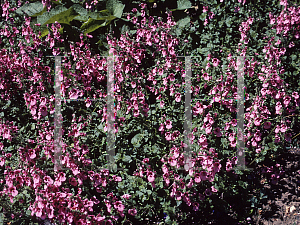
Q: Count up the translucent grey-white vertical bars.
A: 4